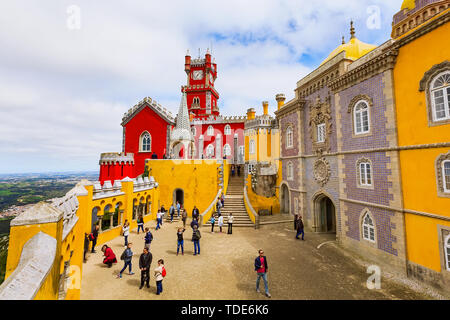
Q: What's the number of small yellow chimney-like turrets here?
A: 3